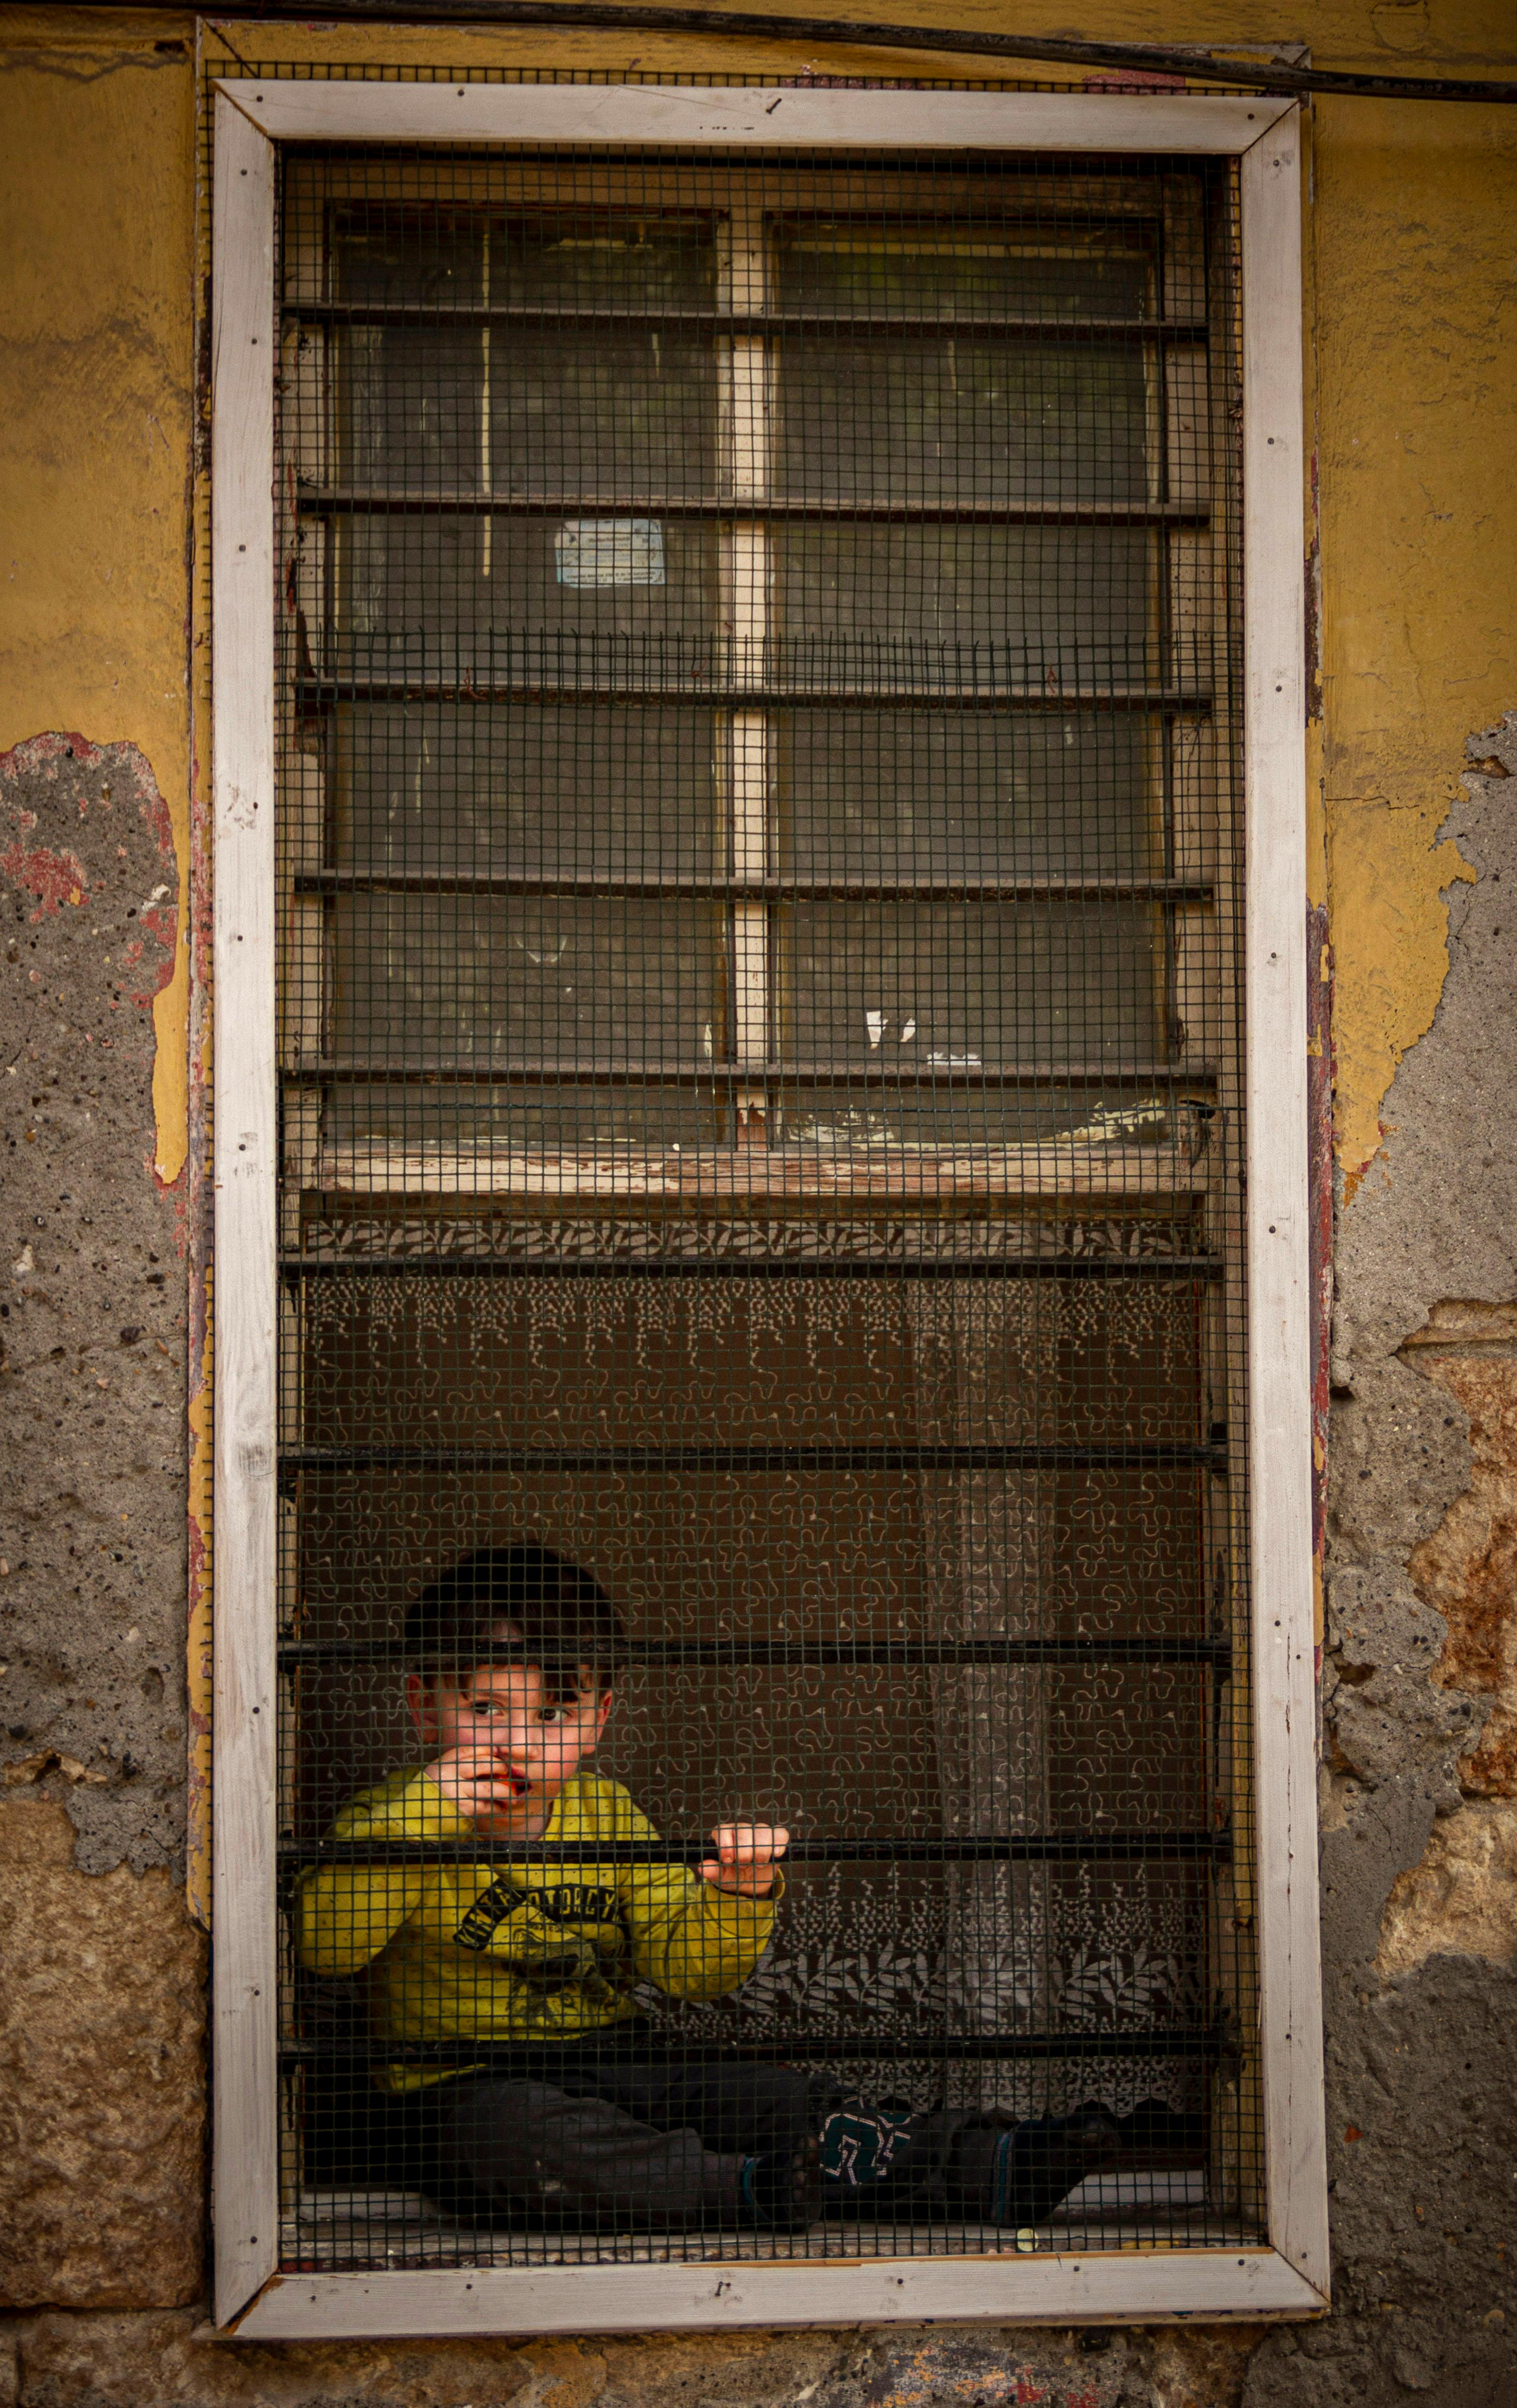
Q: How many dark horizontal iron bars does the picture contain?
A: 10